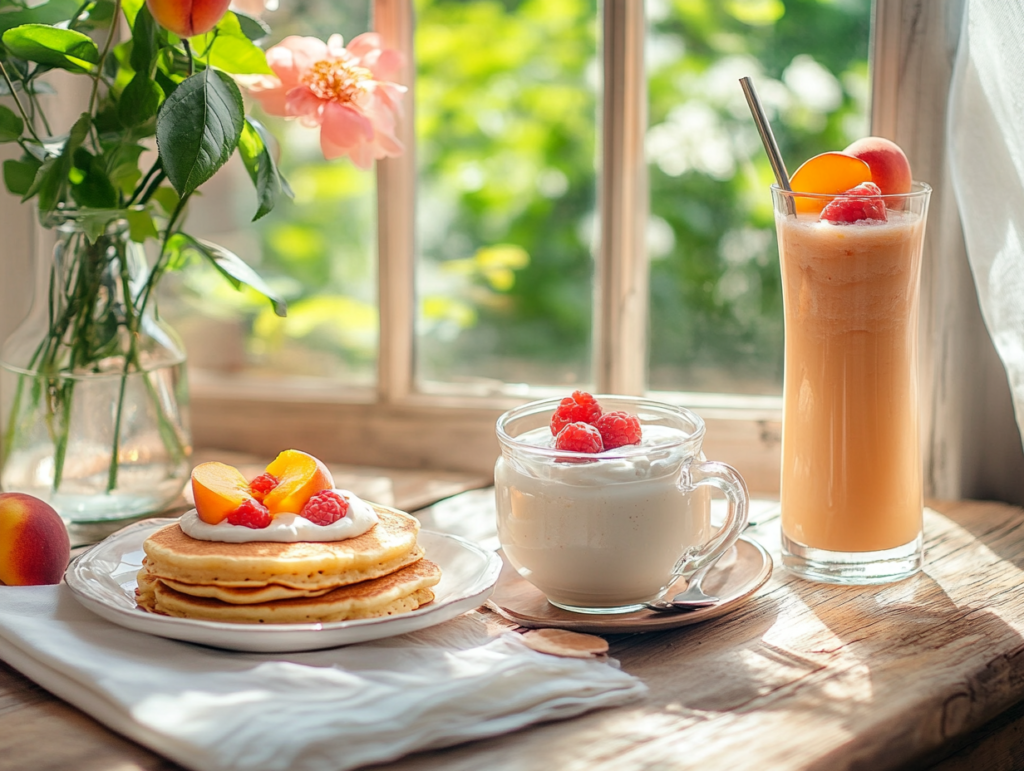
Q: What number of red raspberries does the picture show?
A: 7